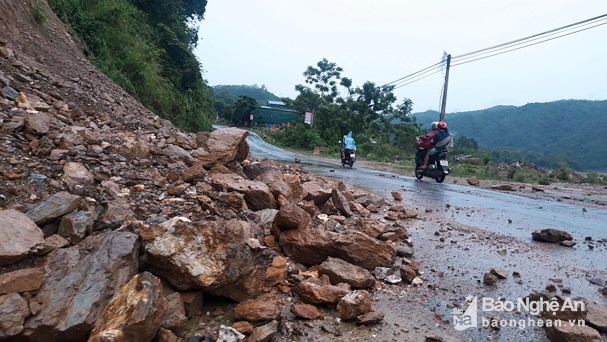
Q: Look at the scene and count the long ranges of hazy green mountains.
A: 1